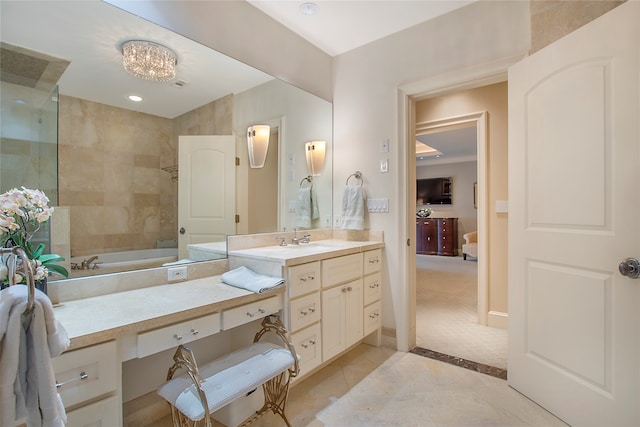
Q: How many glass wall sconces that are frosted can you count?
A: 2